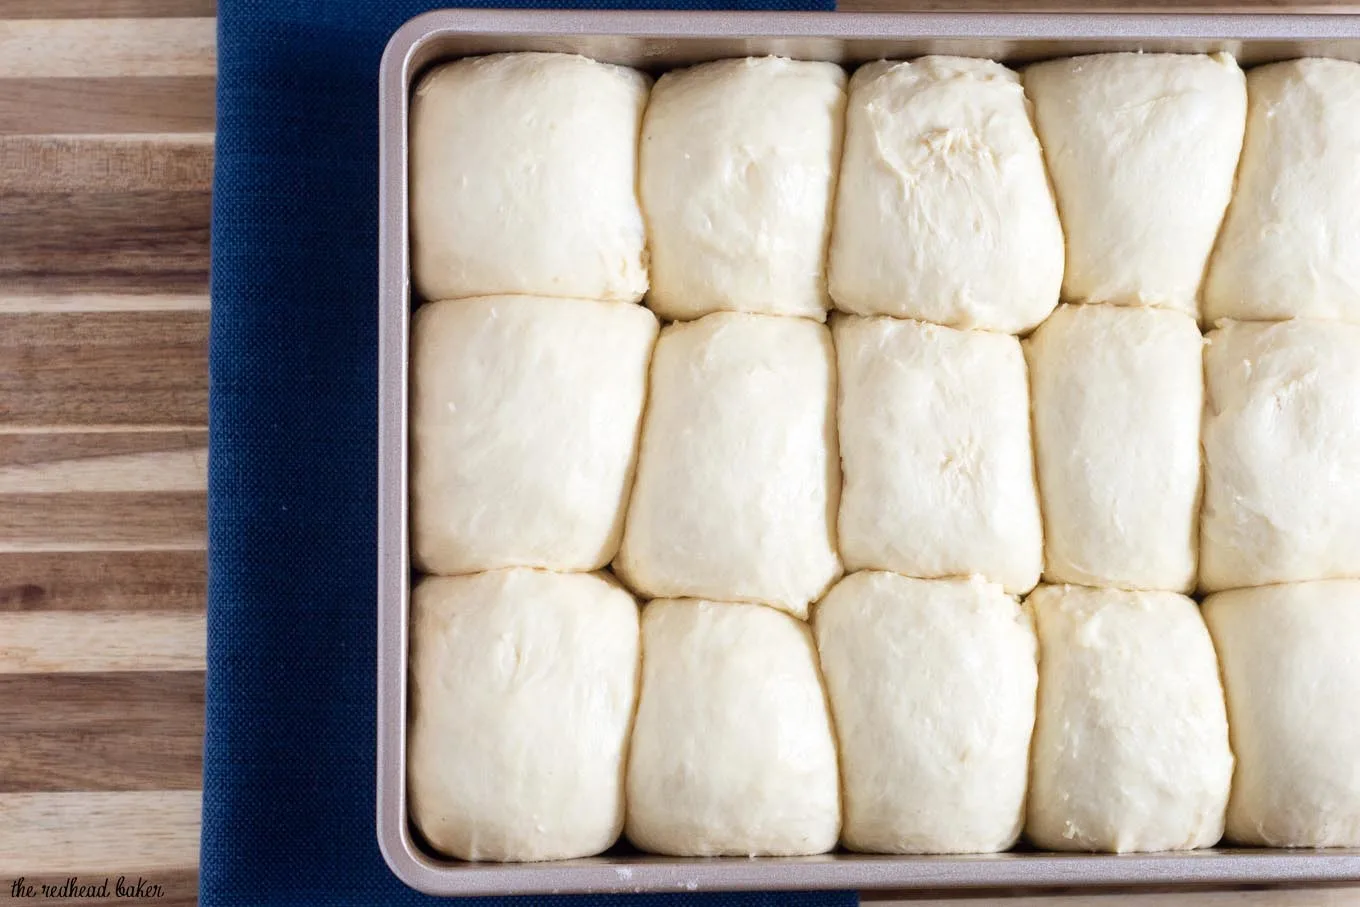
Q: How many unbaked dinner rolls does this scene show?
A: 15